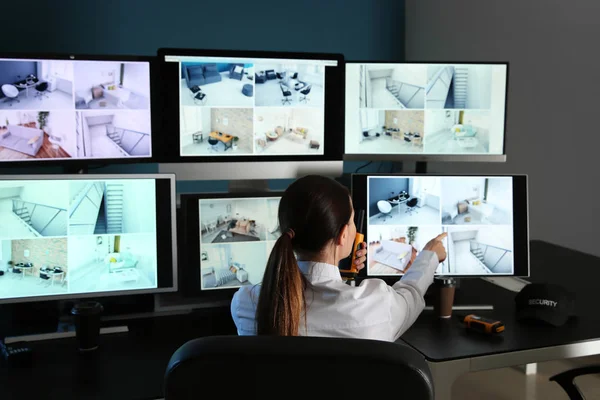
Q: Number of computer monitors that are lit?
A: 6